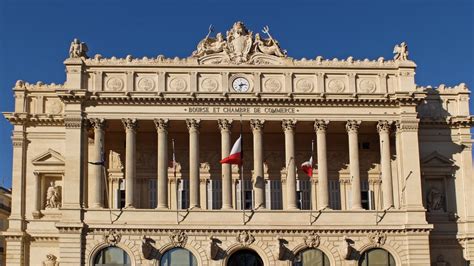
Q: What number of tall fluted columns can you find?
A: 10